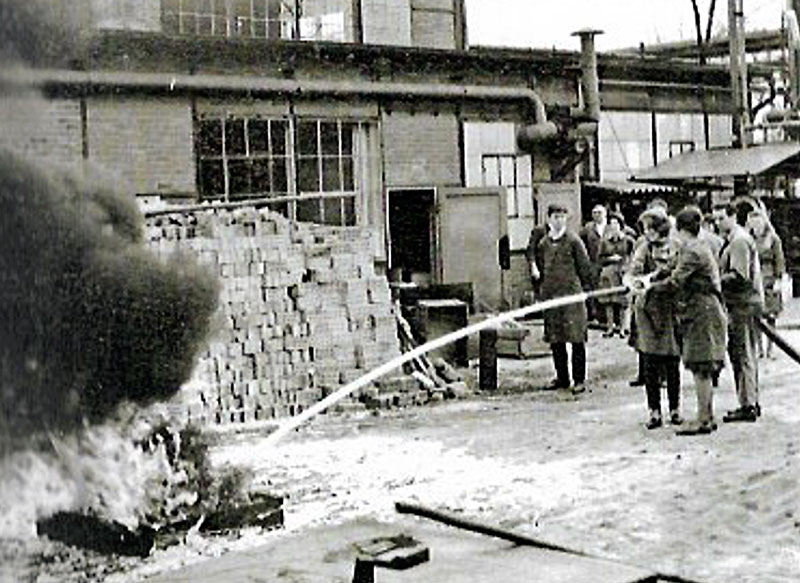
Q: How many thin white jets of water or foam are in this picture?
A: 1